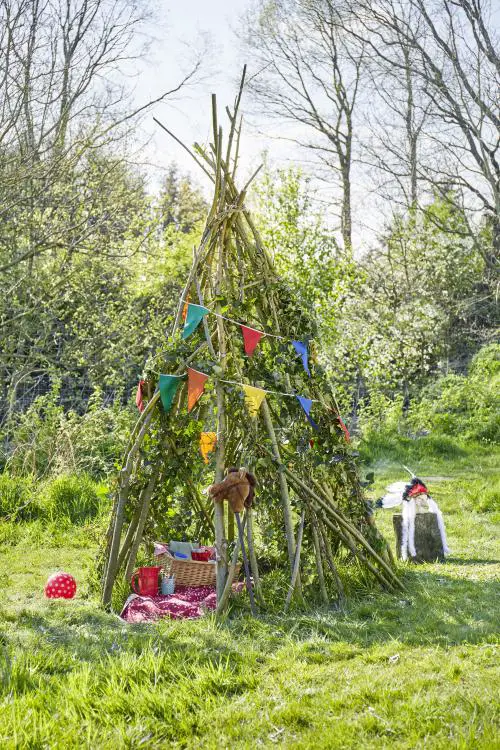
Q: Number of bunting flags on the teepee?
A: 11